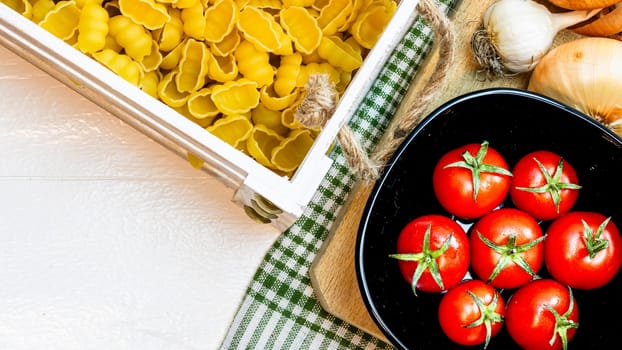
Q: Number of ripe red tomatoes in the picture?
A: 7